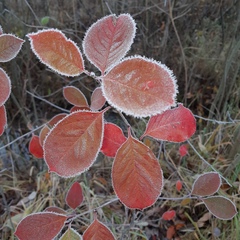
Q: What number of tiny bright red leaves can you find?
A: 3